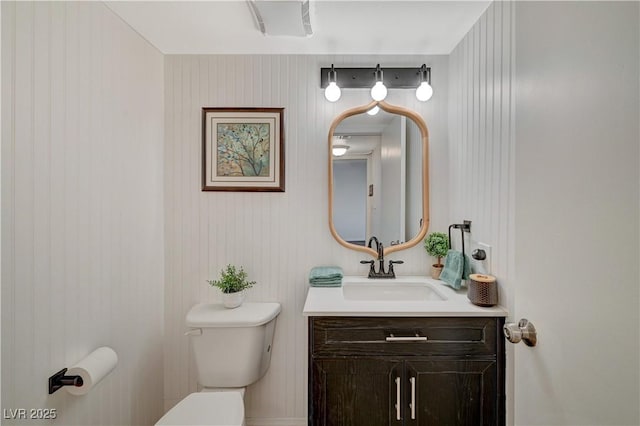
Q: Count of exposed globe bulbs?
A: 3